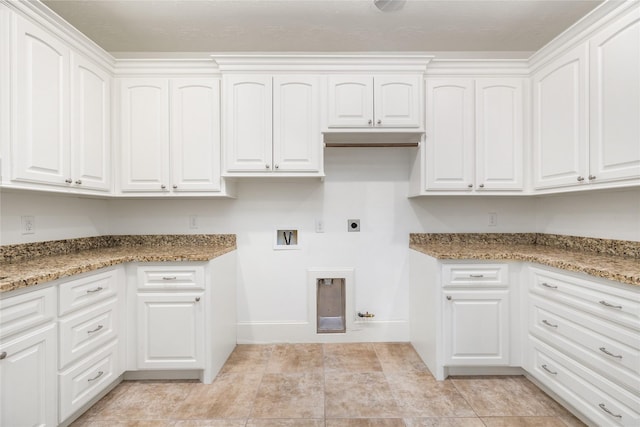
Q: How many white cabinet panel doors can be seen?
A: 15